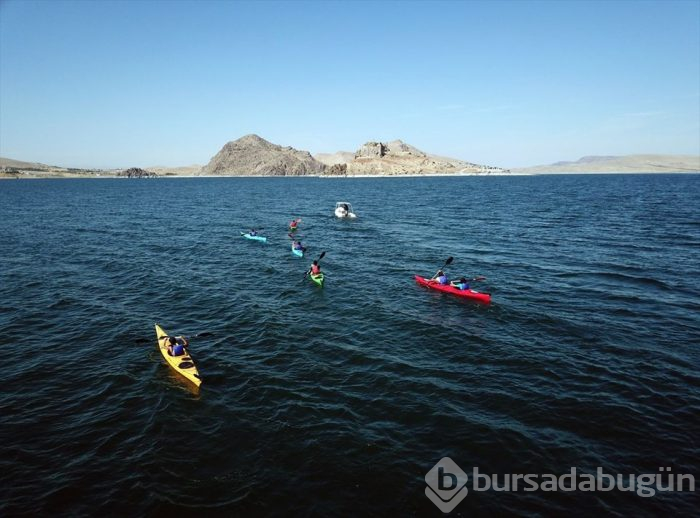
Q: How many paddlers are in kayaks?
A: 7